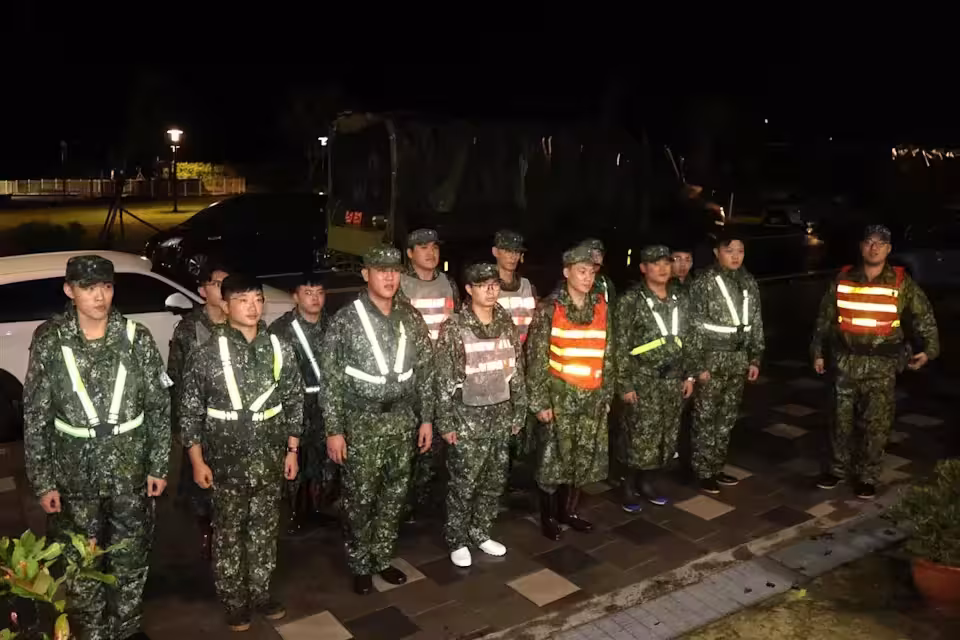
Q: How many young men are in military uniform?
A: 14